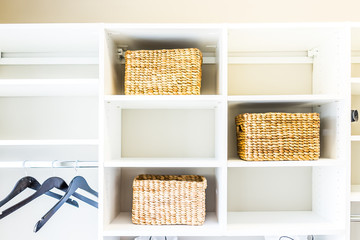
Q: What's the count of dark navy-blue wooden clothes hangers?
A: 3